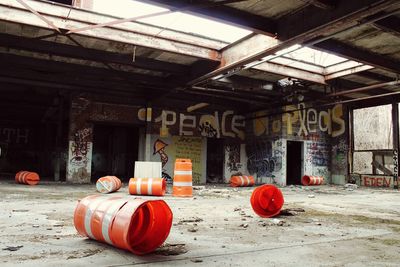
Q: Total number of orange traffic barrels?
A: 8